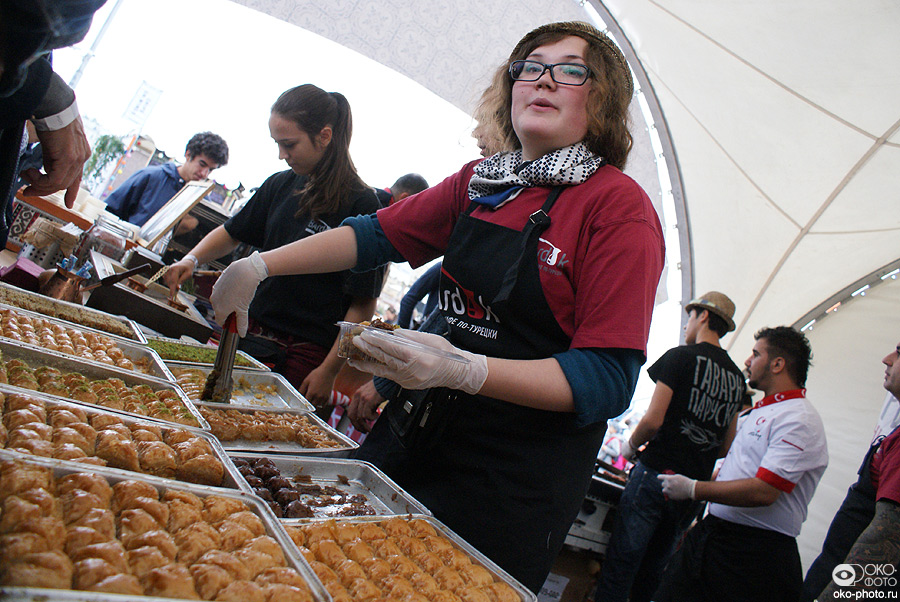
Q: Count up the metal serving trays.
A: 10